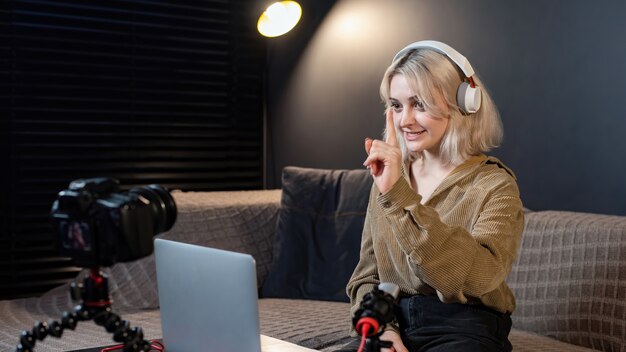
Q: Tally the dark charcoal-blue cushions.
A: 1